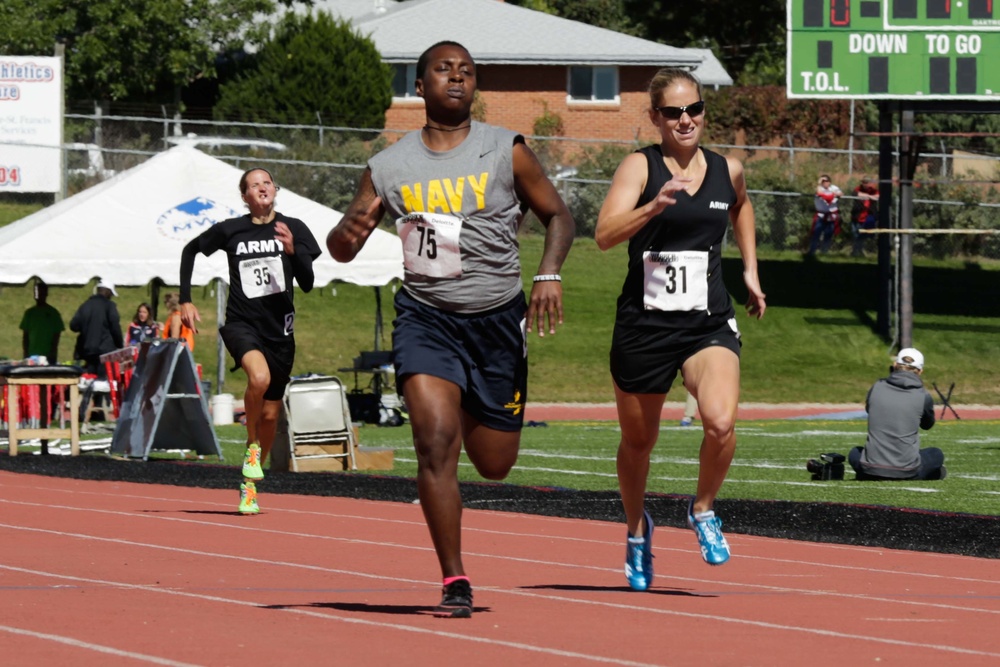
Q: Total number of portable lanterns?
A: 0